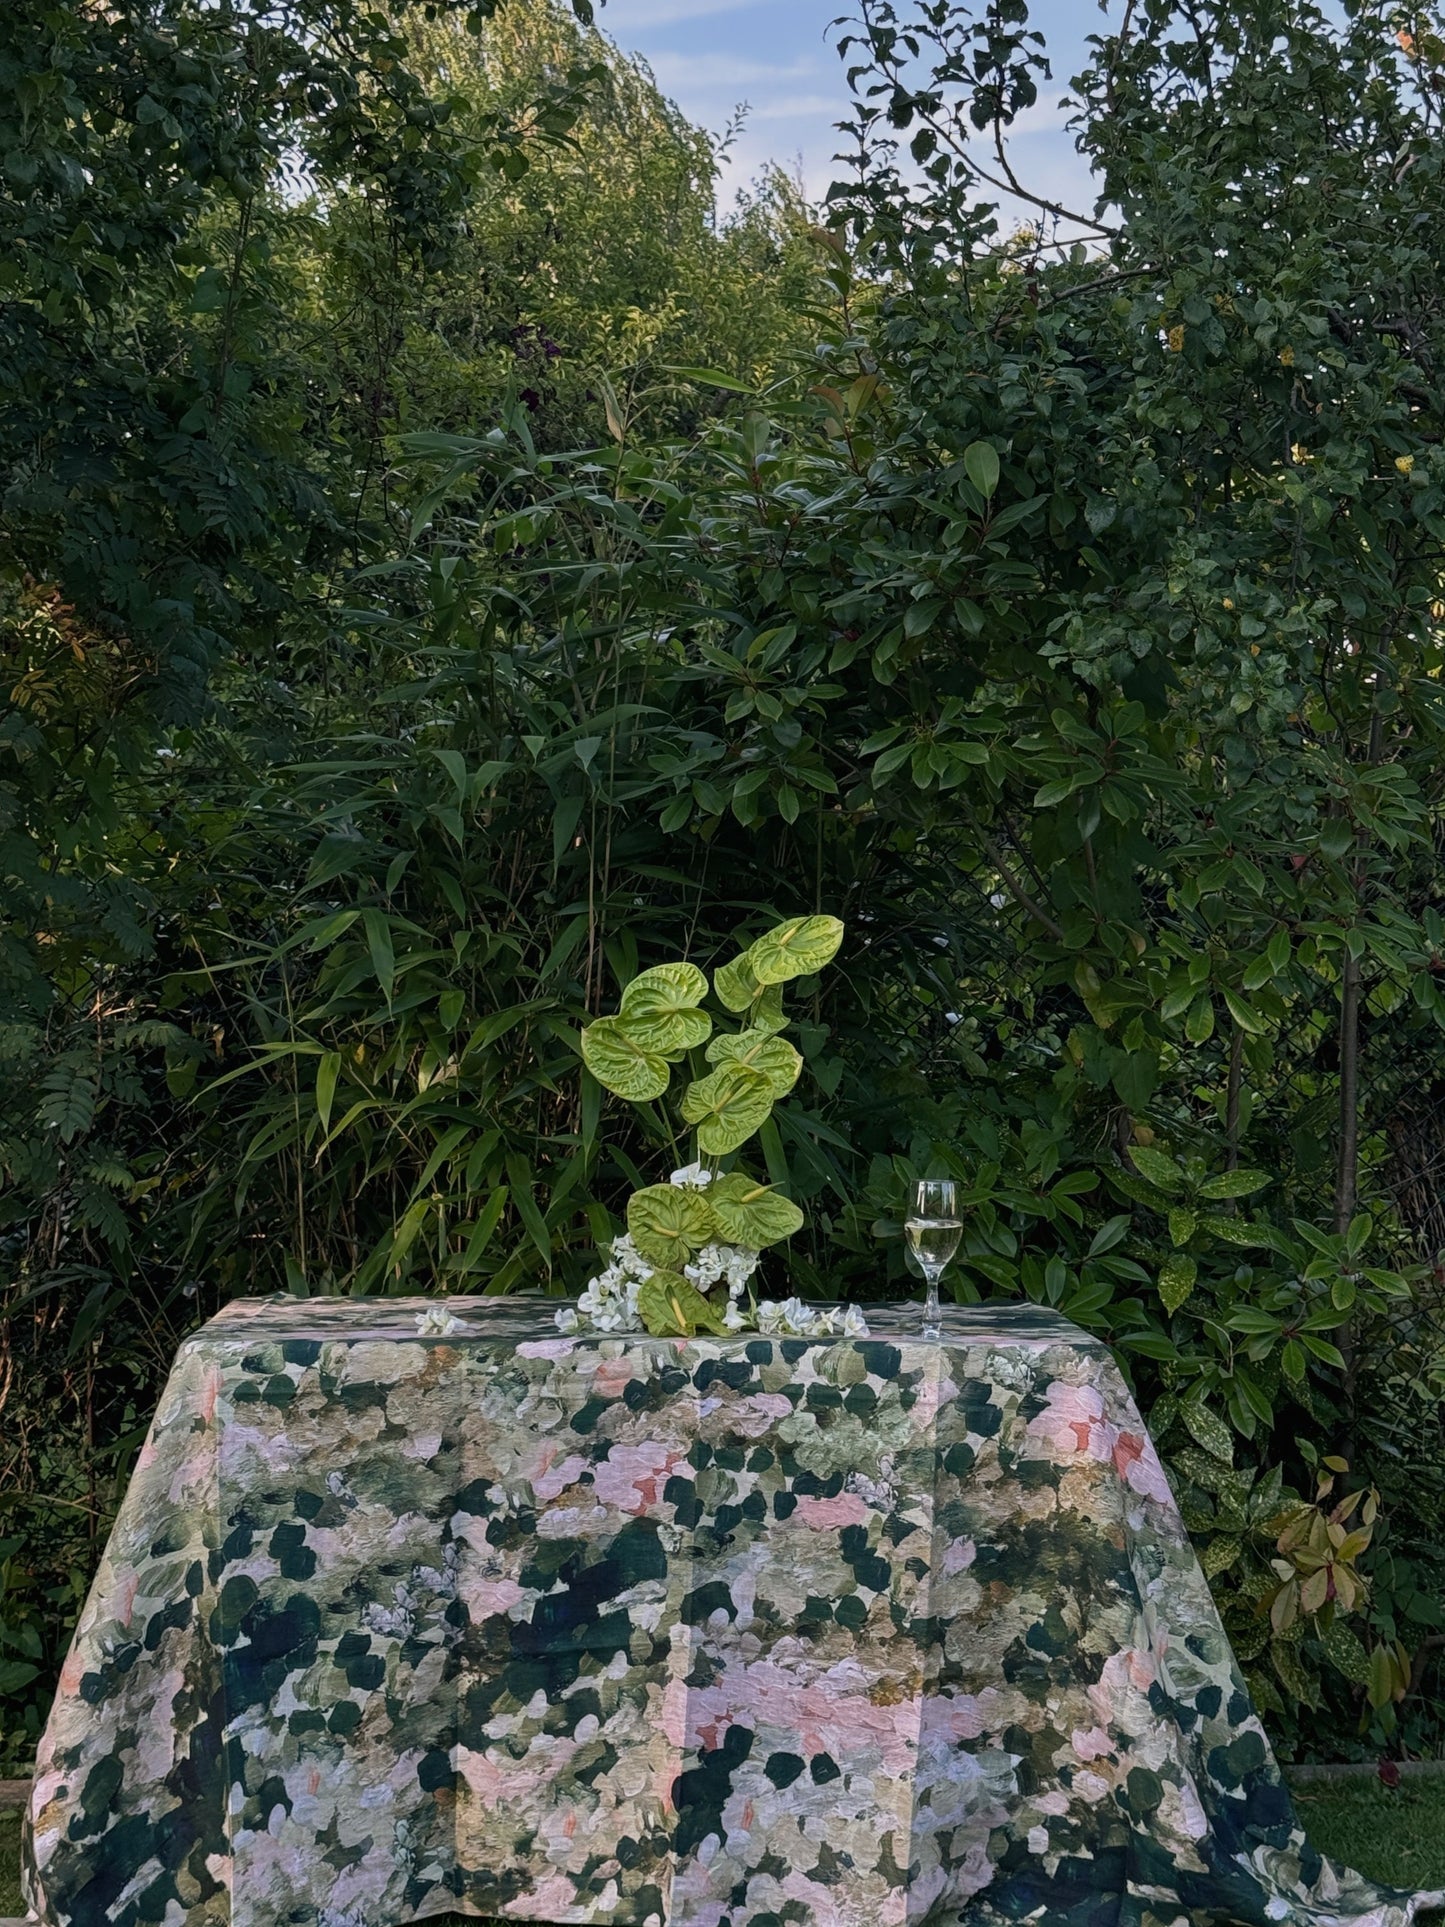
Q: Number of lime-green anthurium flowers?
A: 9